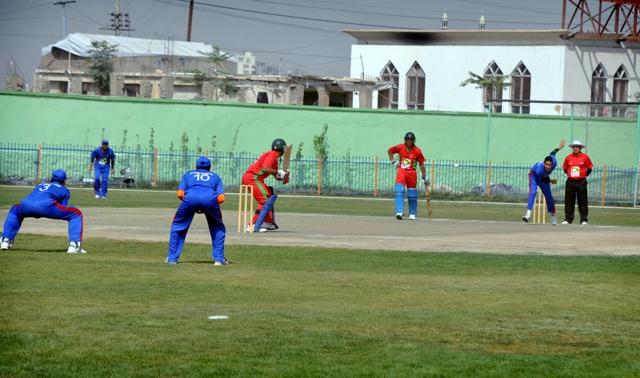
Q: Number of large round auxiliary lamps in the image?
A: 0